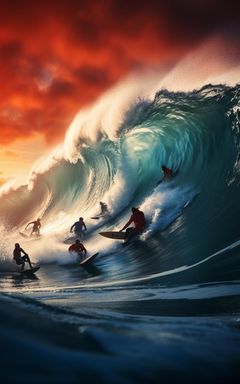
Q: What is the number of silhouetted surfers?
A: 7